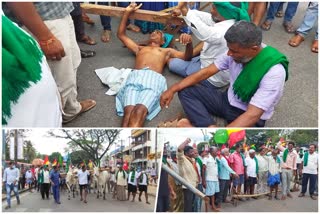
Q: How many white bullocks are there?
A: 2